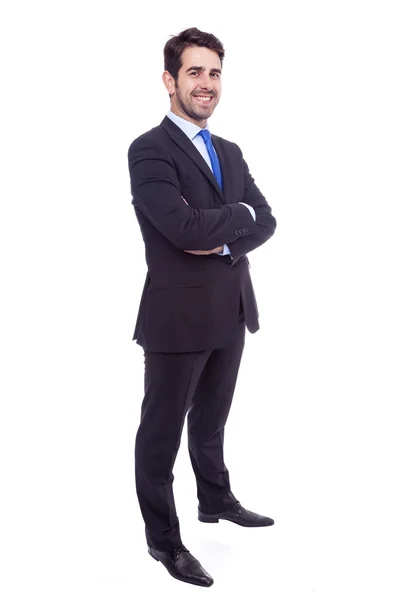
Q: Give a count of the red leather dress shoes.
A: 0